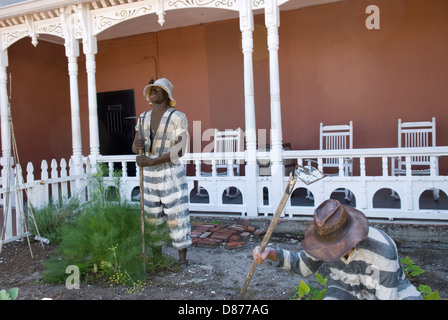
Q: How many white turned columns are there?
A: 5